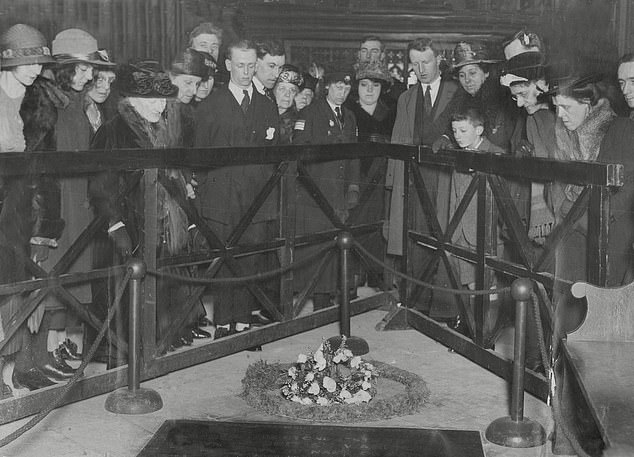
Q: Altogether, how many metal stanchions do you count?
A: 3